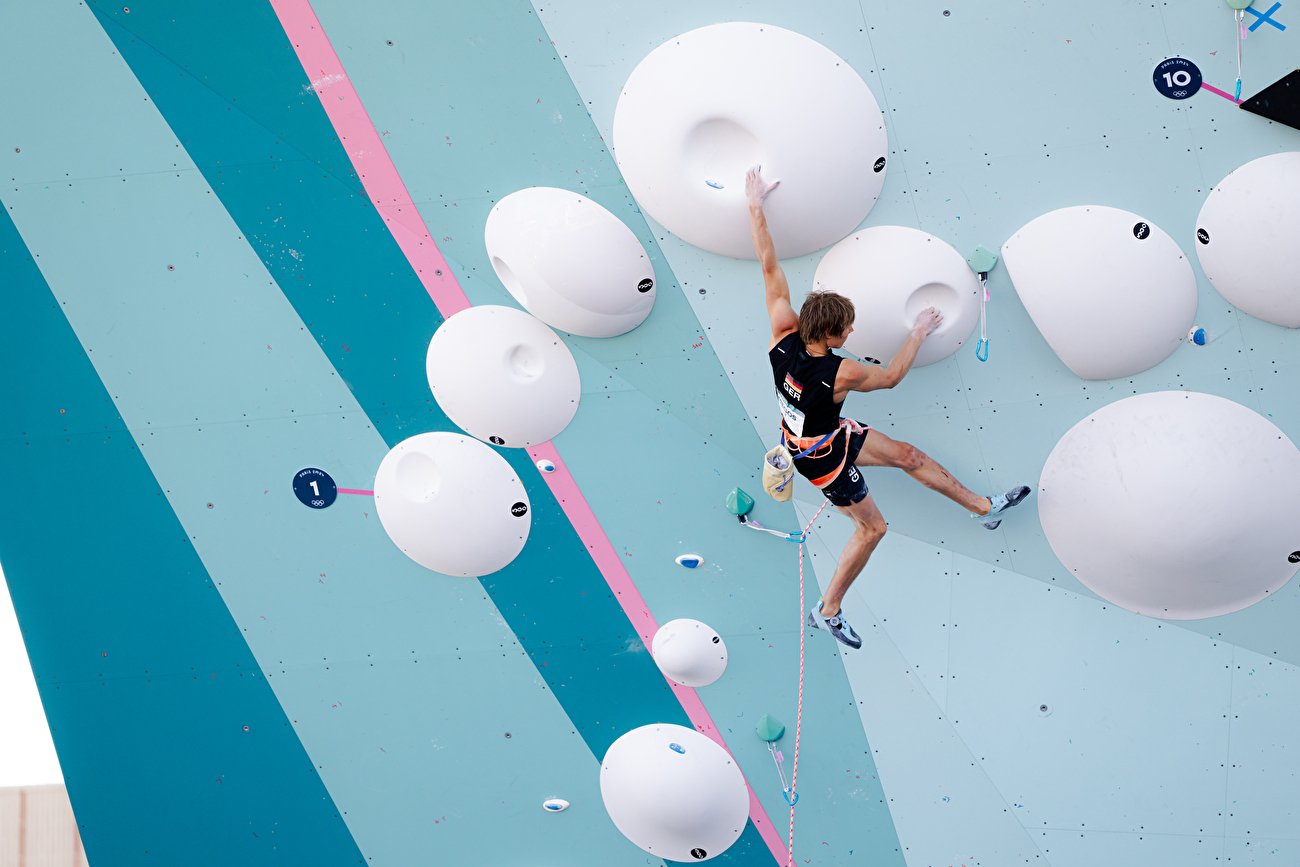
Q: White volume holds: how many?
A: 10